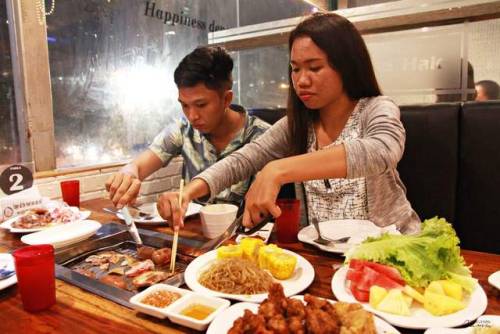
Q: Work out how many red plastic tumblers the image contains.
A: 3